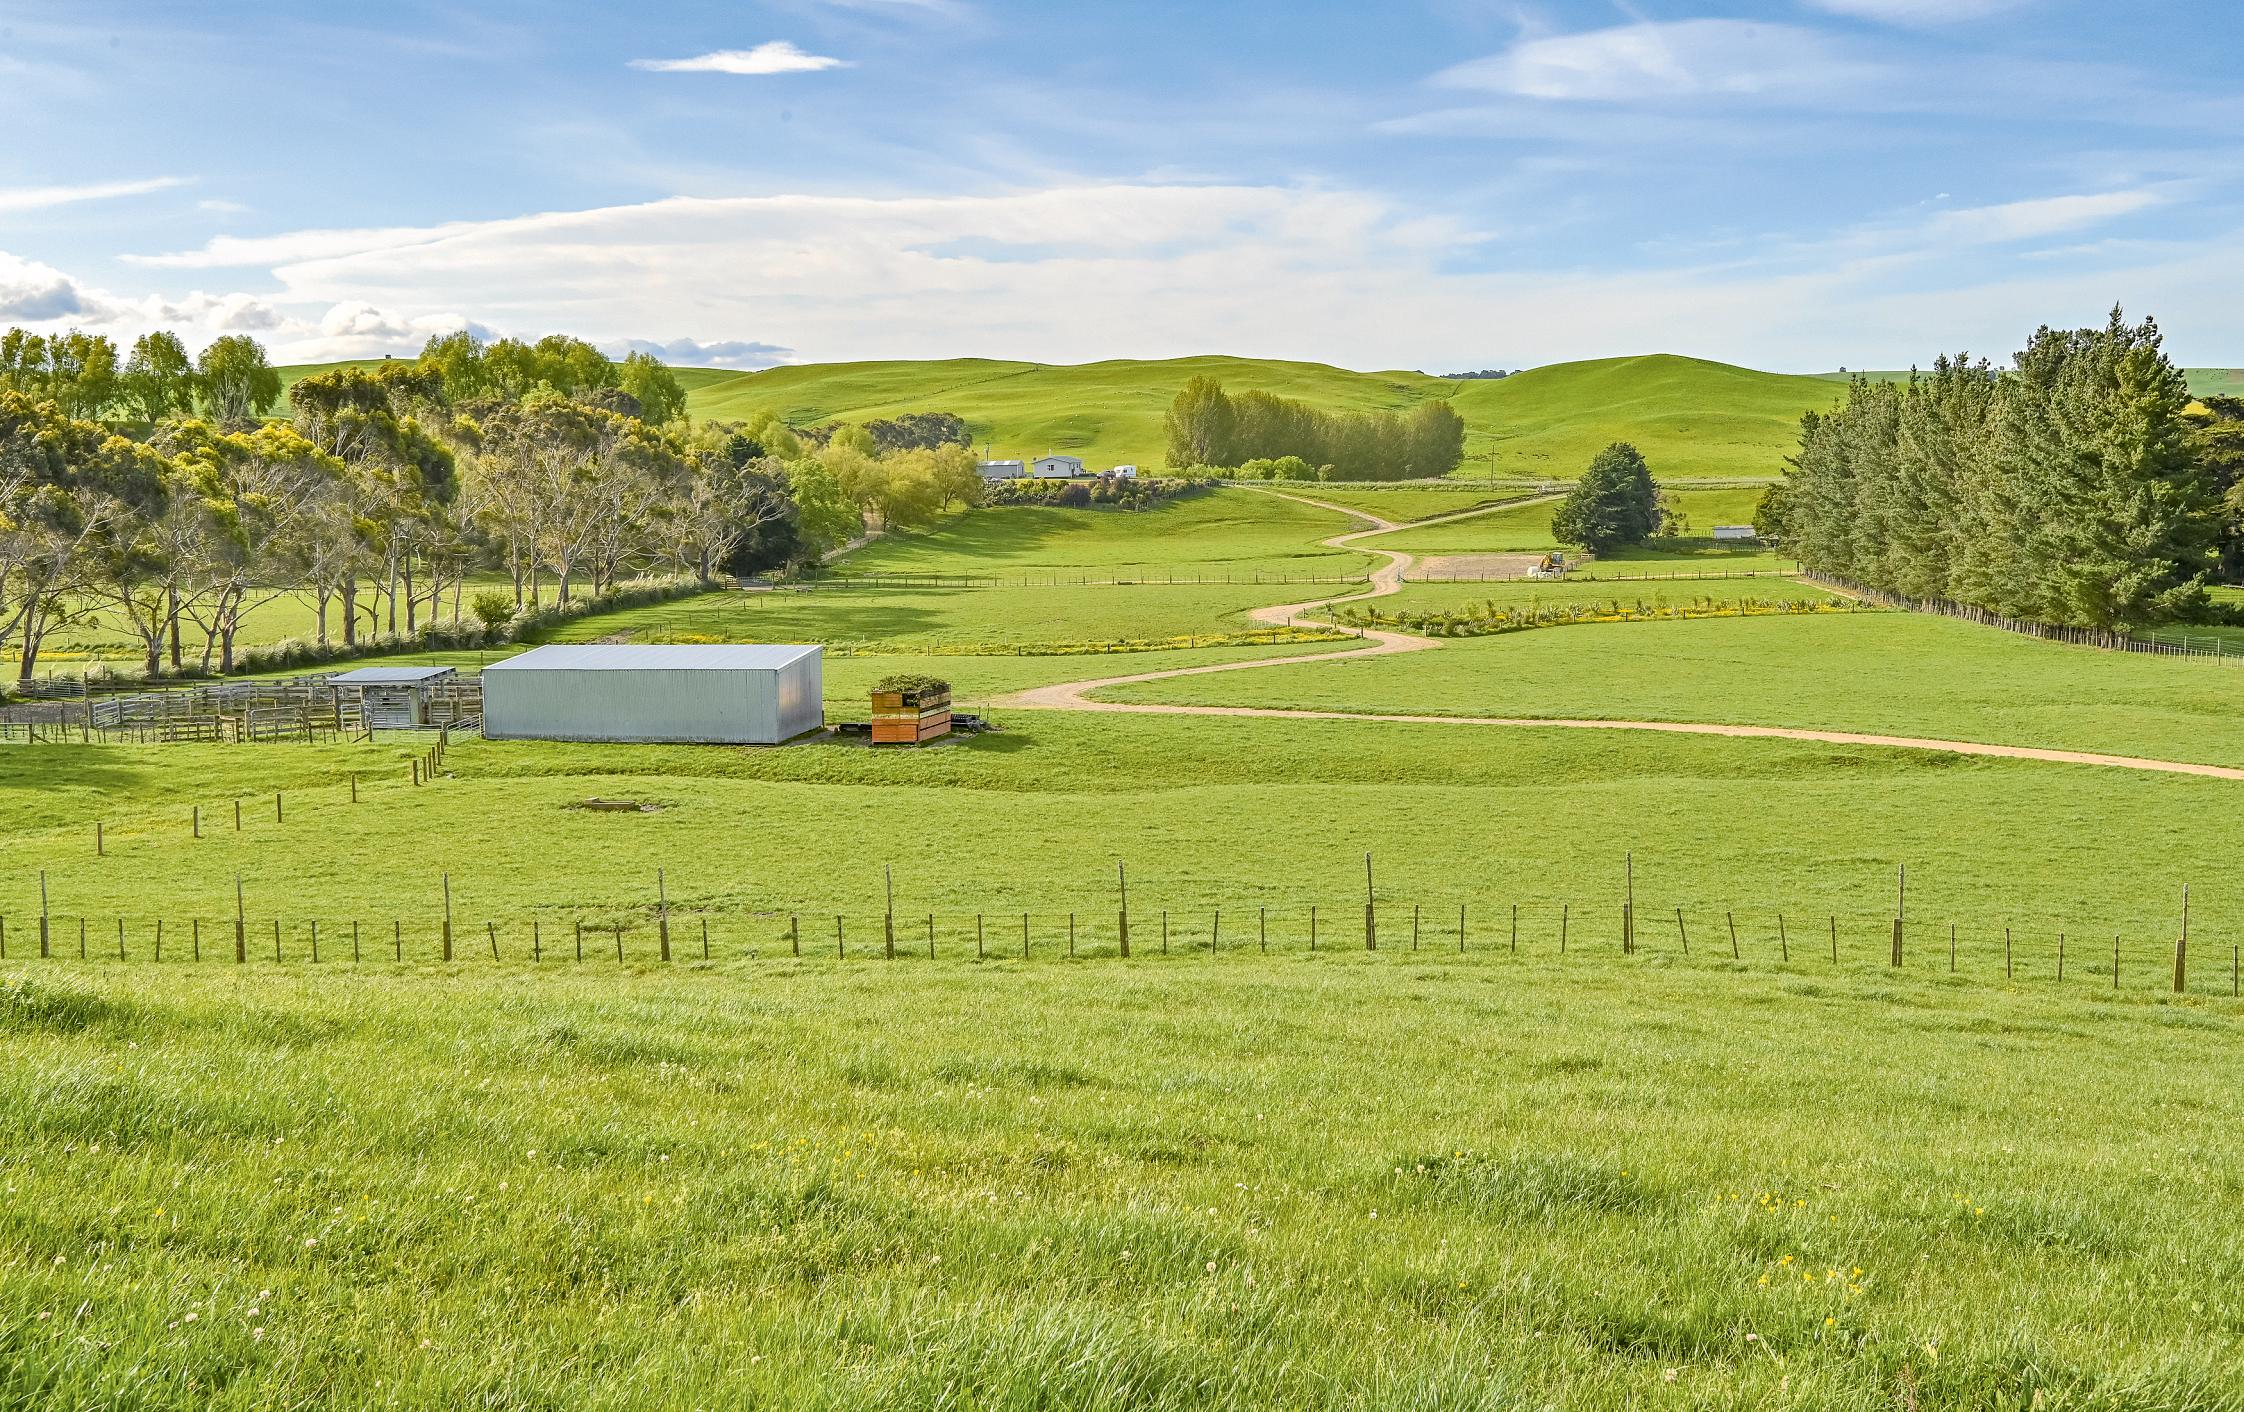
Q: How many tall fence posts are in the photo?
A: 10